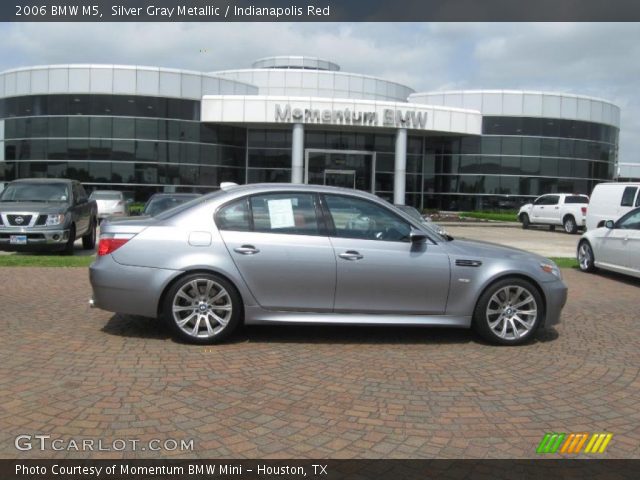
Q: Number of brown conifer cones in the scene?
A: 0